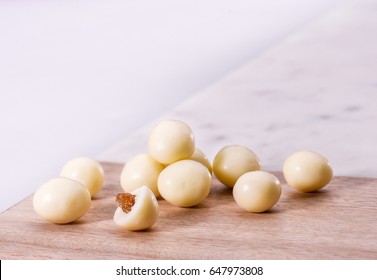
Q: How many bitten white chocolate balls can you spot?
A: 1